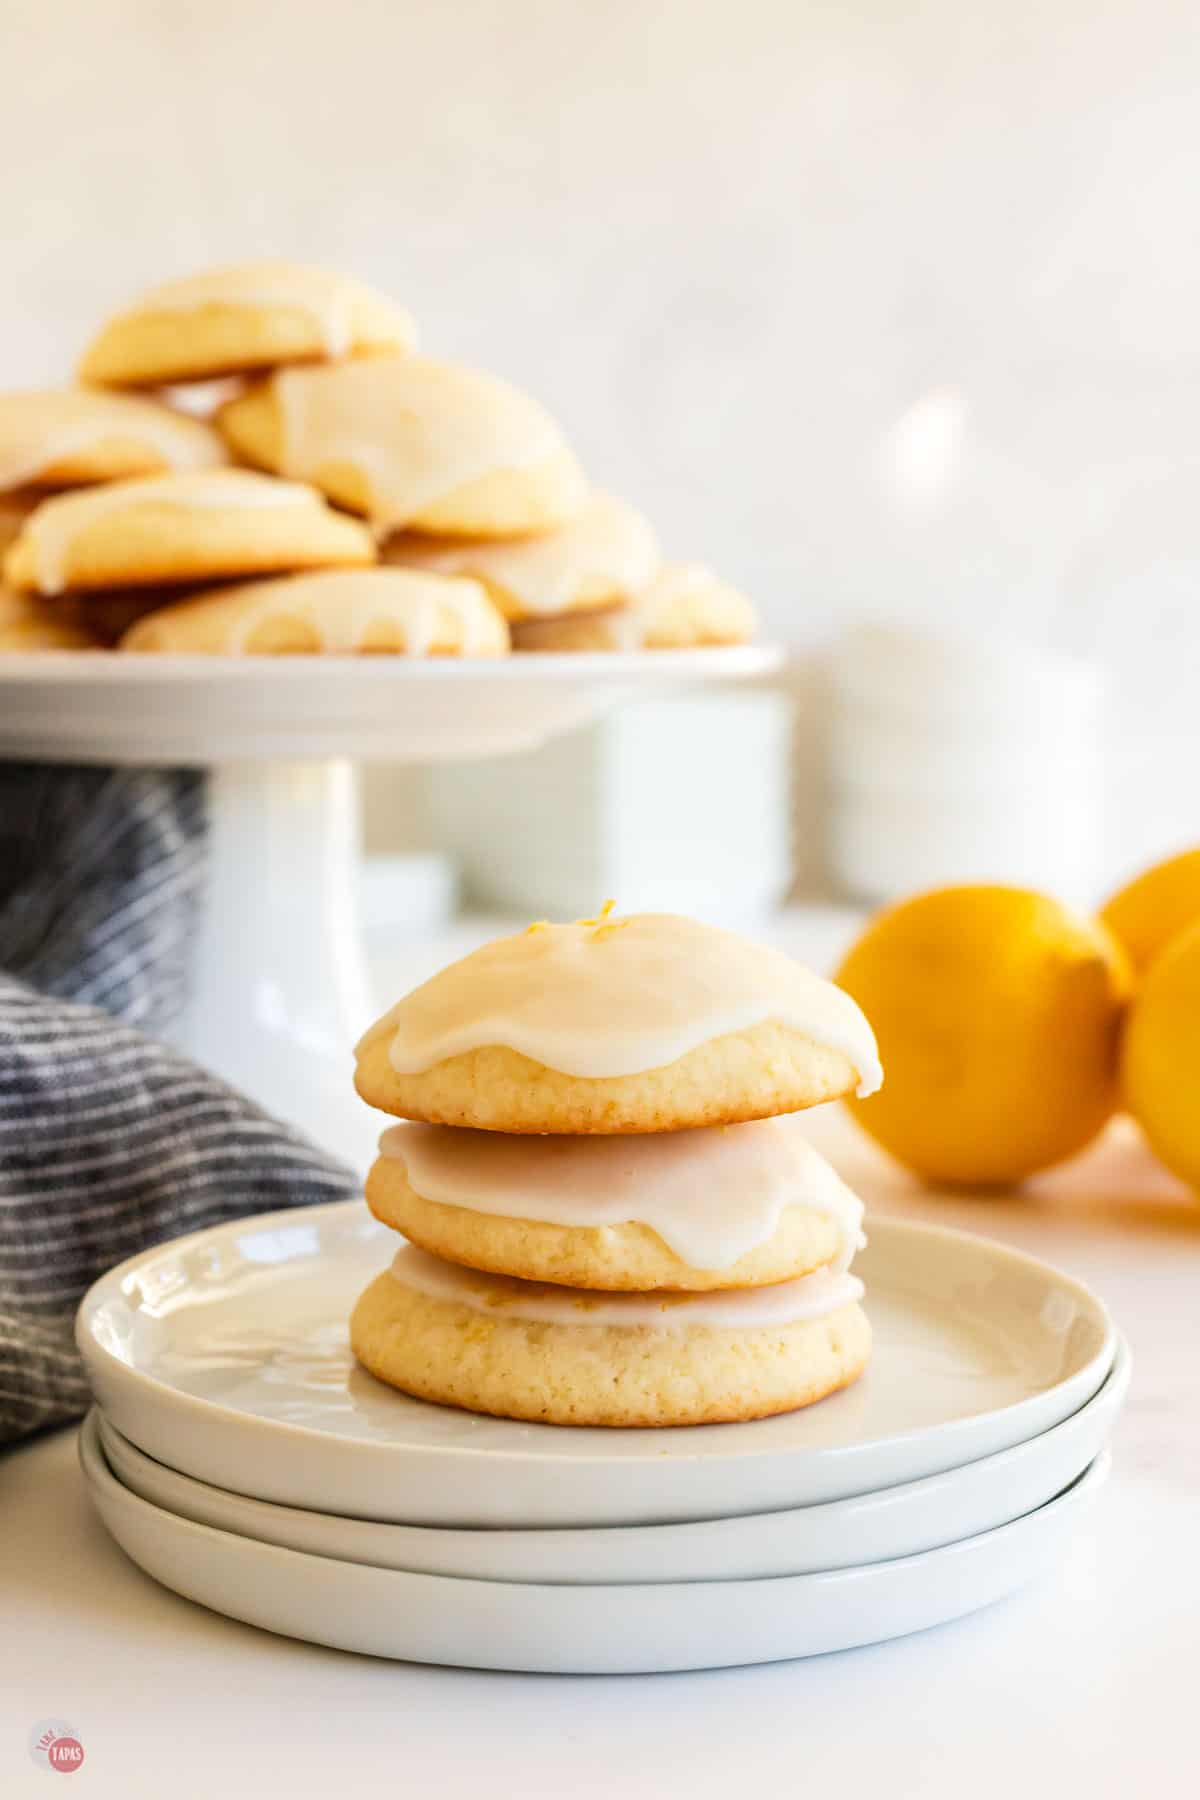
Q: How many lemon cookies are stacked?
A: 3